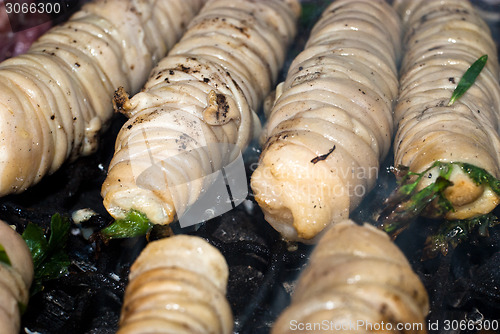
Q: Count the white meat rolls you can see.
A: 7